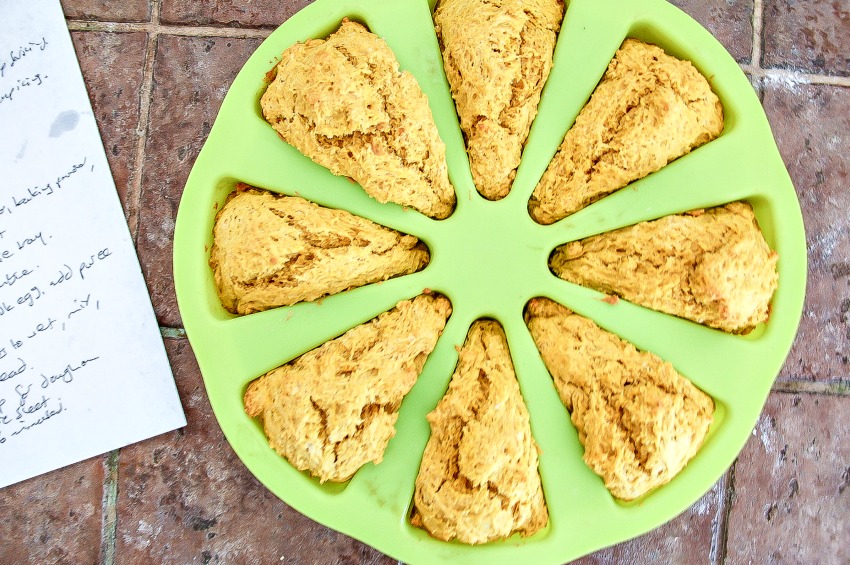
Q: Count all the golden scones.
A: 8